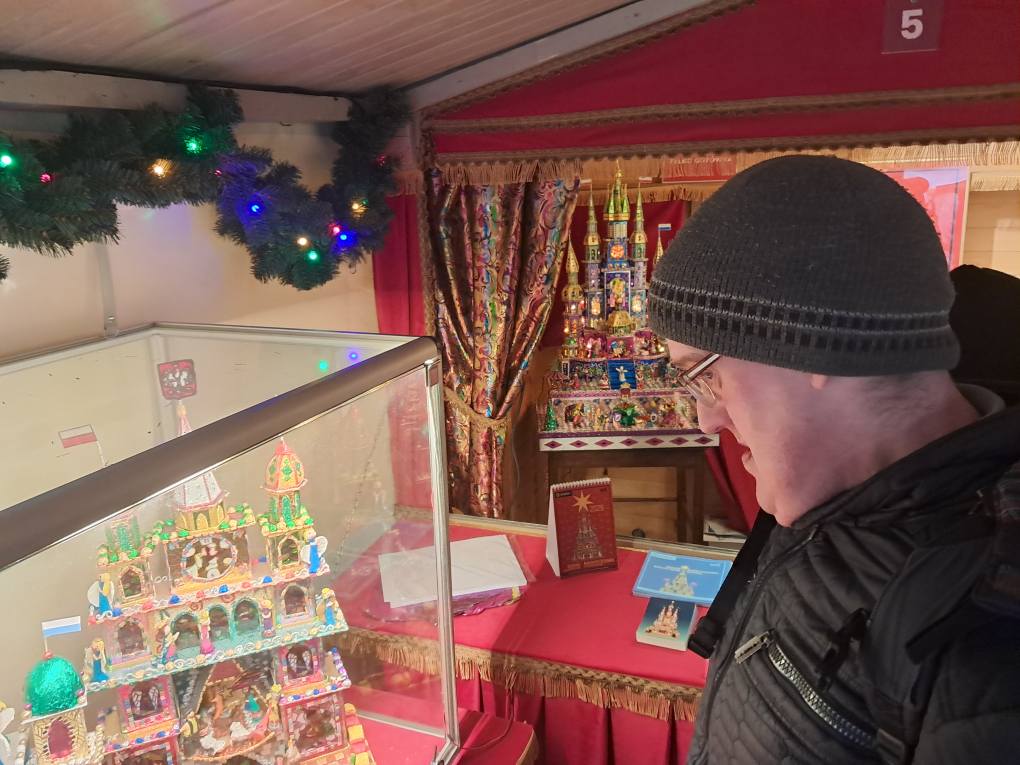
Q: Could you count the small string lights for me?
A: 12